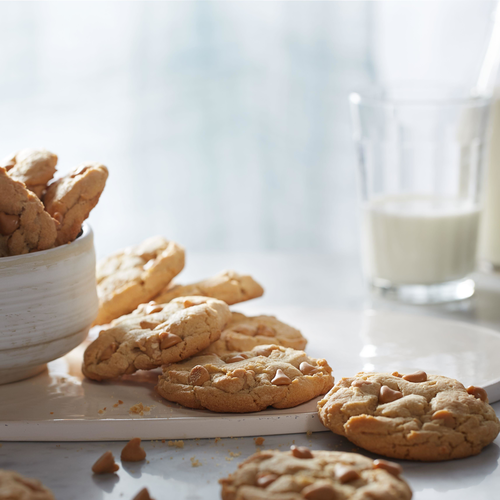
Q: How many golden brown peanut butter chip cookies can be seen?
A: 11